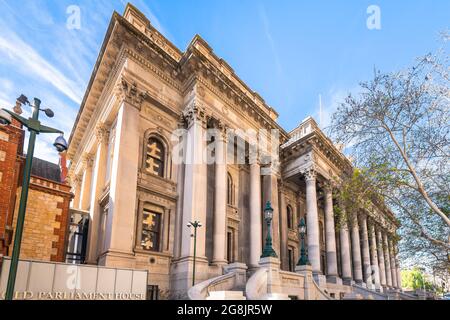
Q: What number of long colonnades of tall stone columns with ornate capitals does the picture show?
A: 1